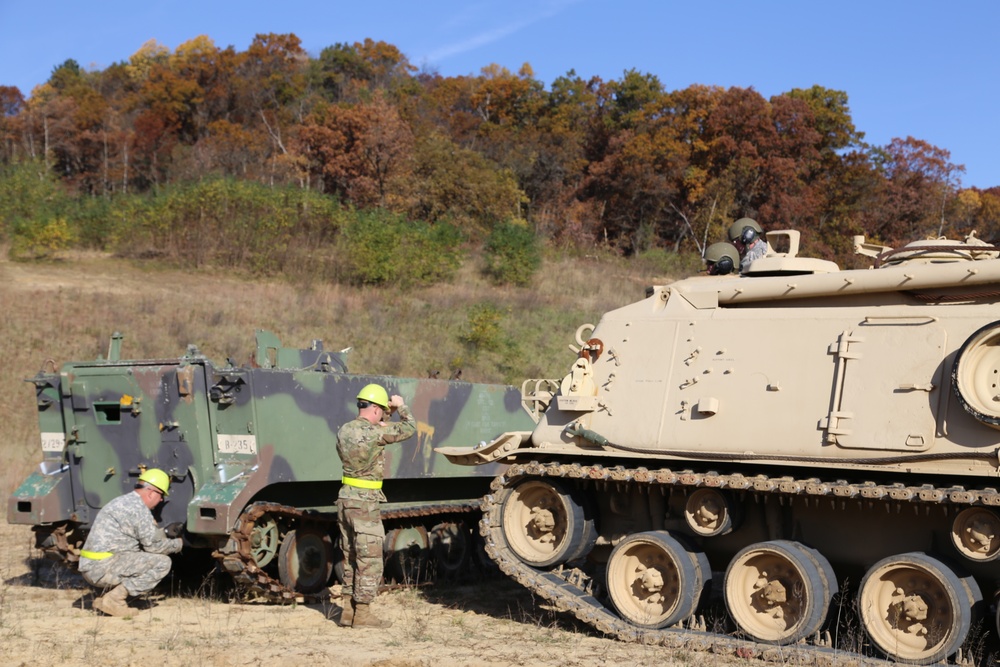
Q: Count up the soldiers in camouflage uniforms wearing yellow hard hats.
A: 2